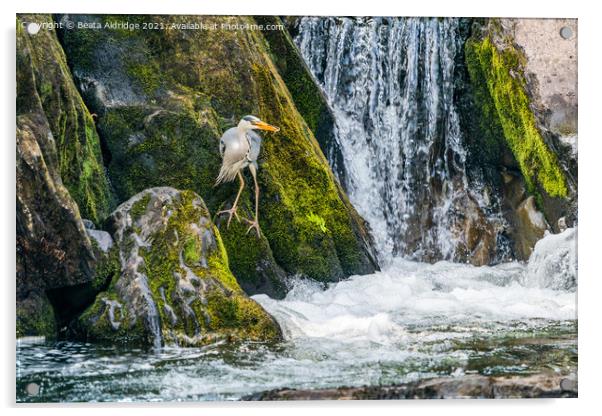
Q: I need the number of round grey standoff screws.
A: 4